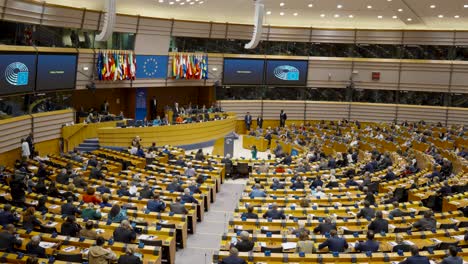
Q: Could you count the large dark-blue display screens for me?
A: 4